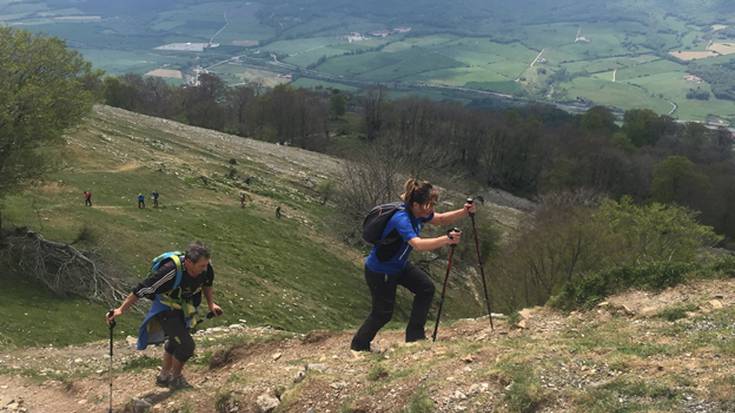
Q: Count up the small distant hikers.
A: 5